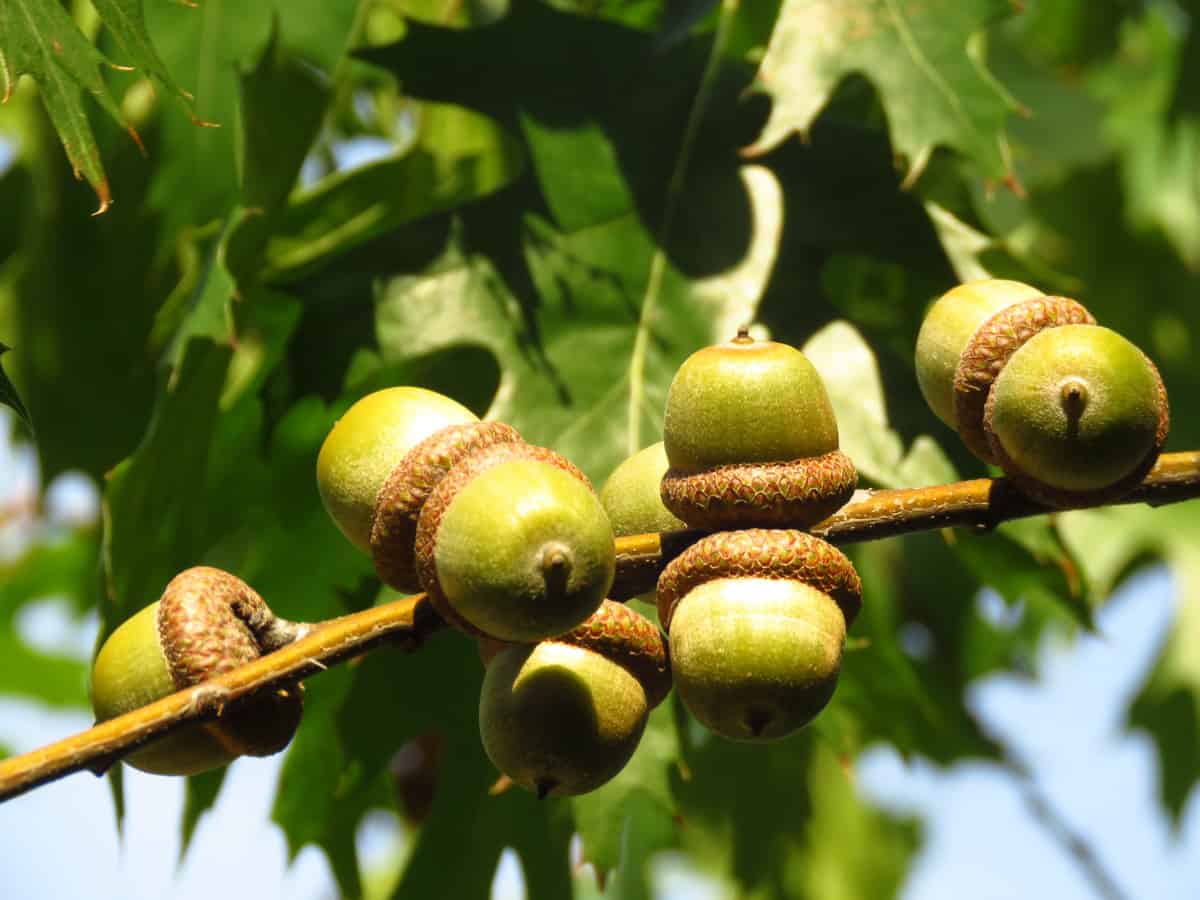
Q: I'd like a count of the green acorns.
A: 9